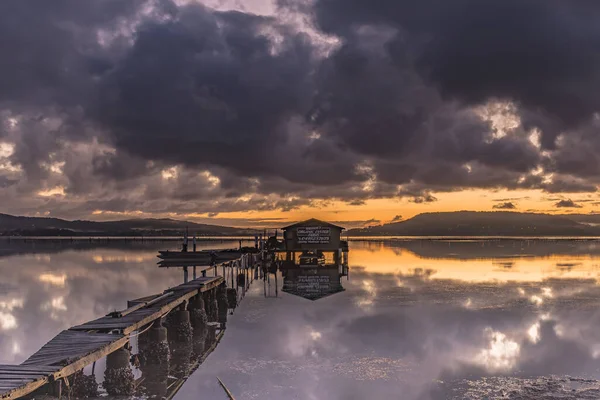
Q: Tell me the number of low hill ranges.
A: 2